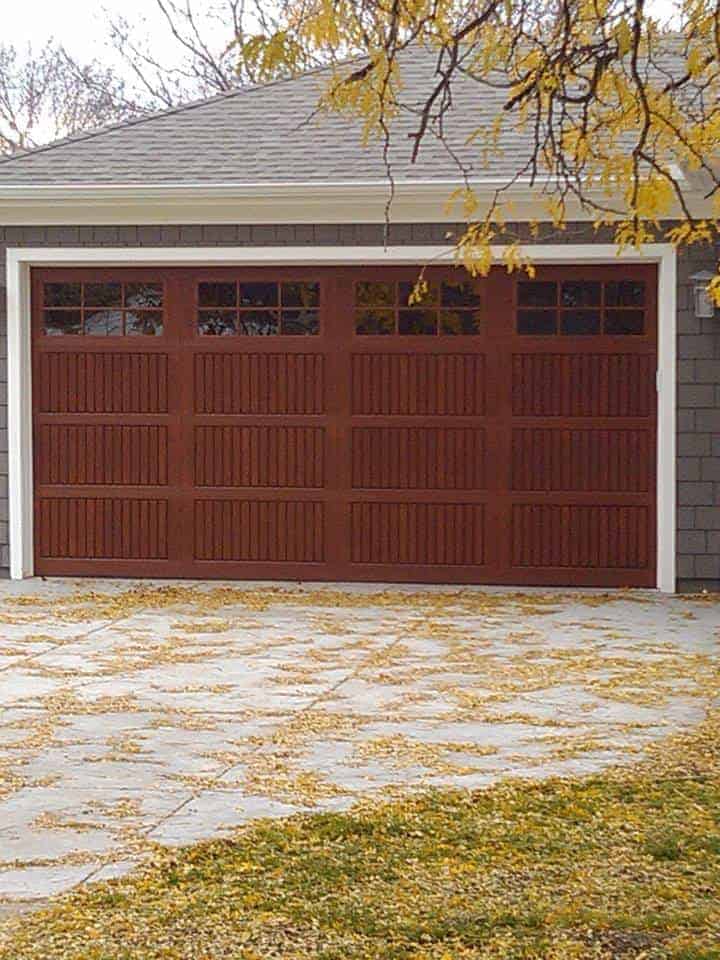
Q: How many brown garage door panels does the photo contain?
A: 12